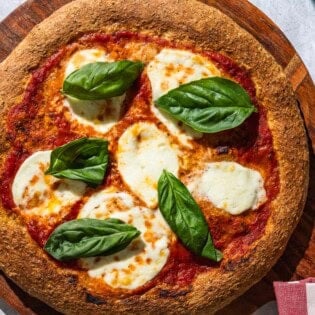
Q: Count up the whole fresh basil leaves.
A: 5